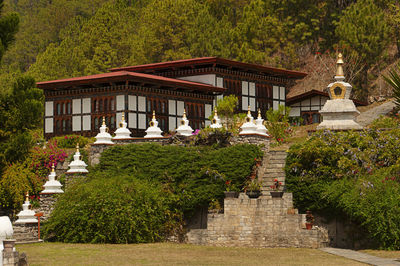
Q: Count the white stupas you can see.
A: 11